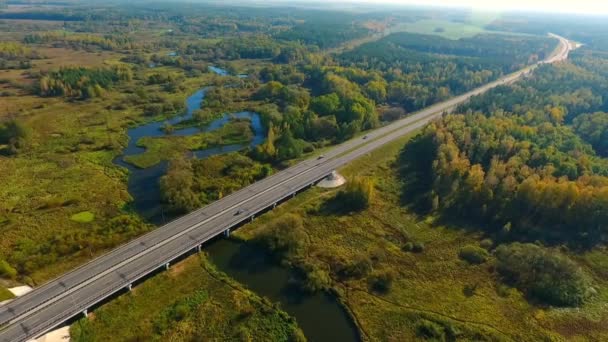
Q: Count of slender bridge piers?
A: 9